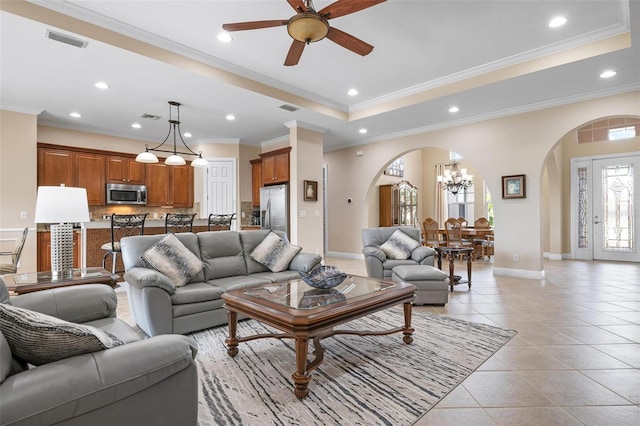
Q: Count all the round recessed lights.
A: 11